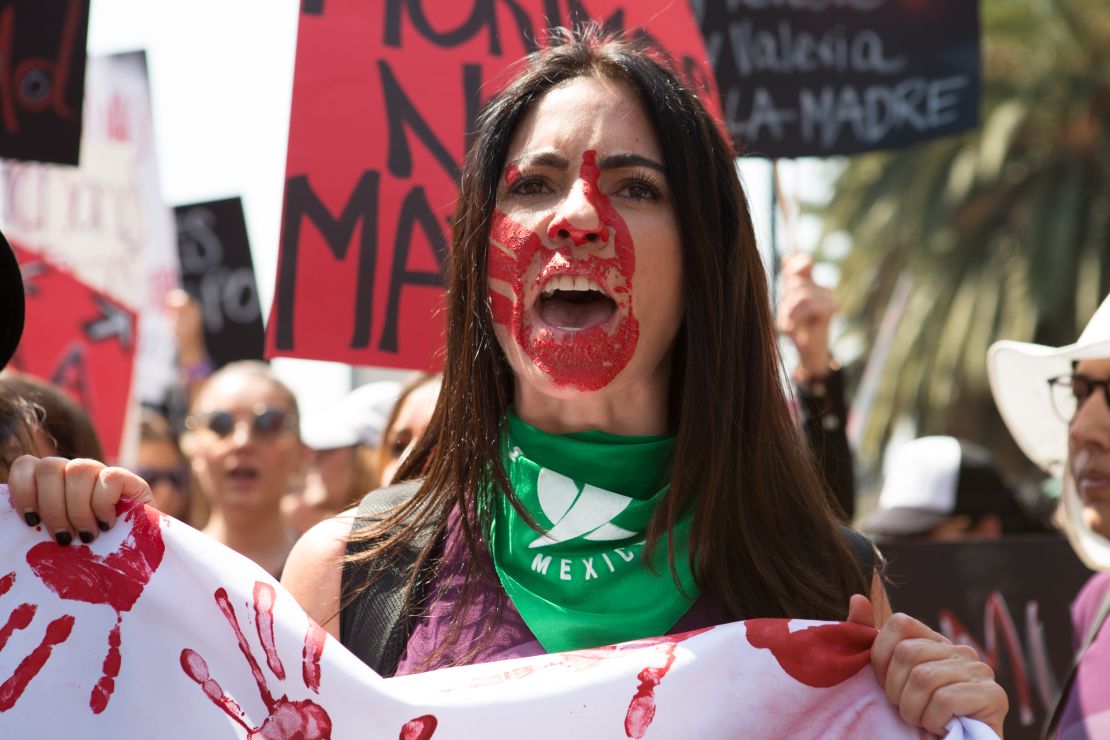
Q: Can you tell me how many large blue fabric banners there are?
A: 0